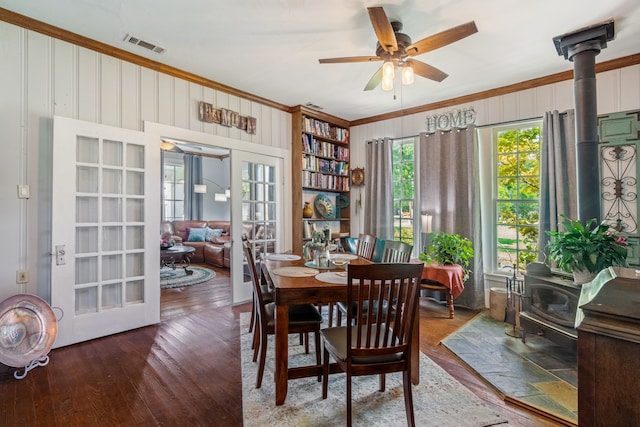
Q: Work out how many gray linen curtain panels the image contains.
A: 3